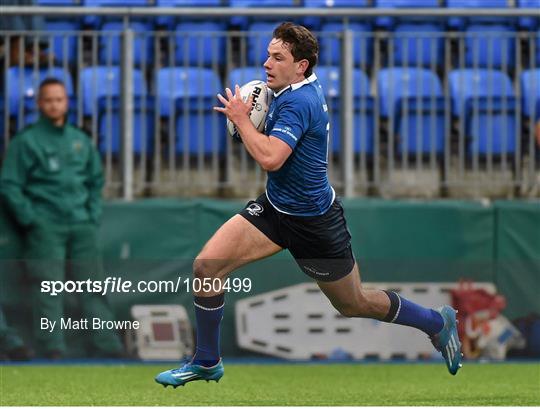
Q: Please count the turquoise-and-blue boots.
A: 2